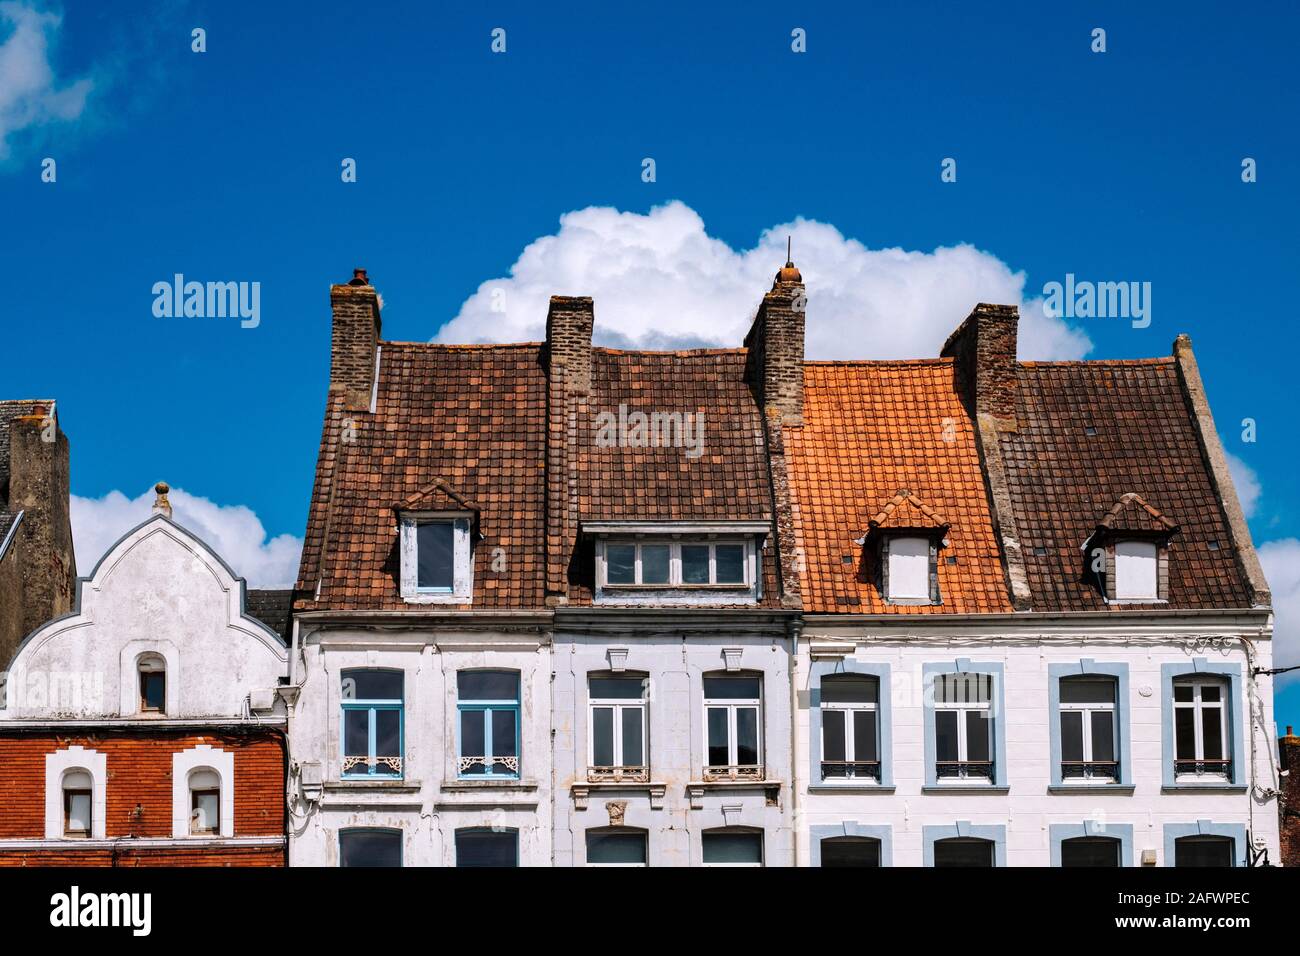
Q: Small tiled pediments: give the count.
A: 3